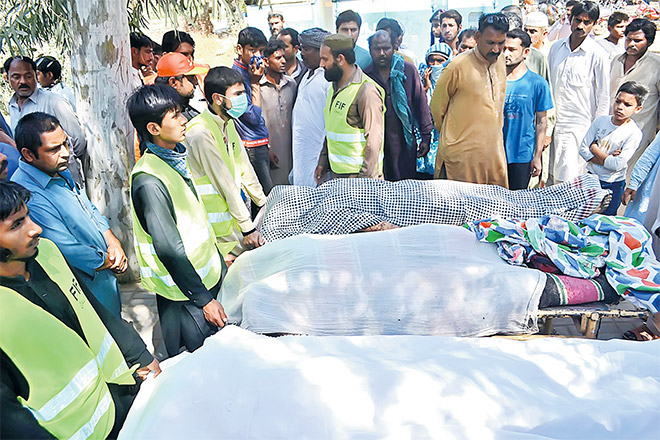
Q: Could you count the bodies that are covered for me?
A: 3